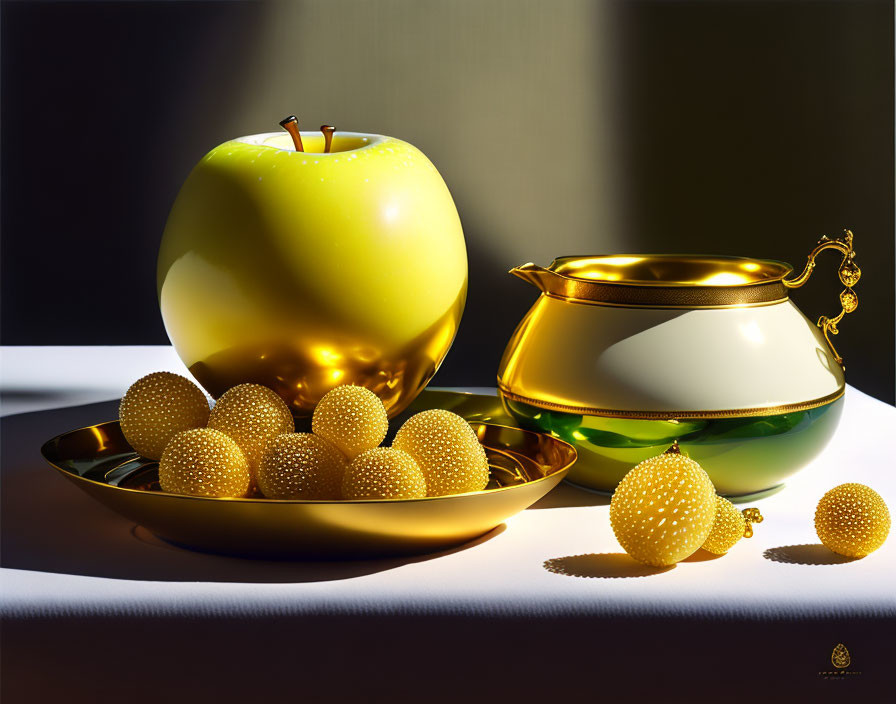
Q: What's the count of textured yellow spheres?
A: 10